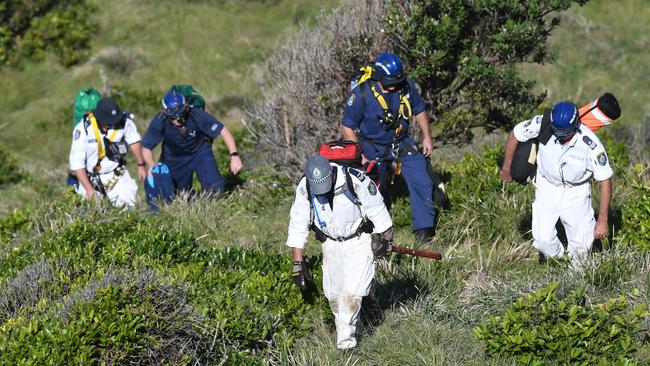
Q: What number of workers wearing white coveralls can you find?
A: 3